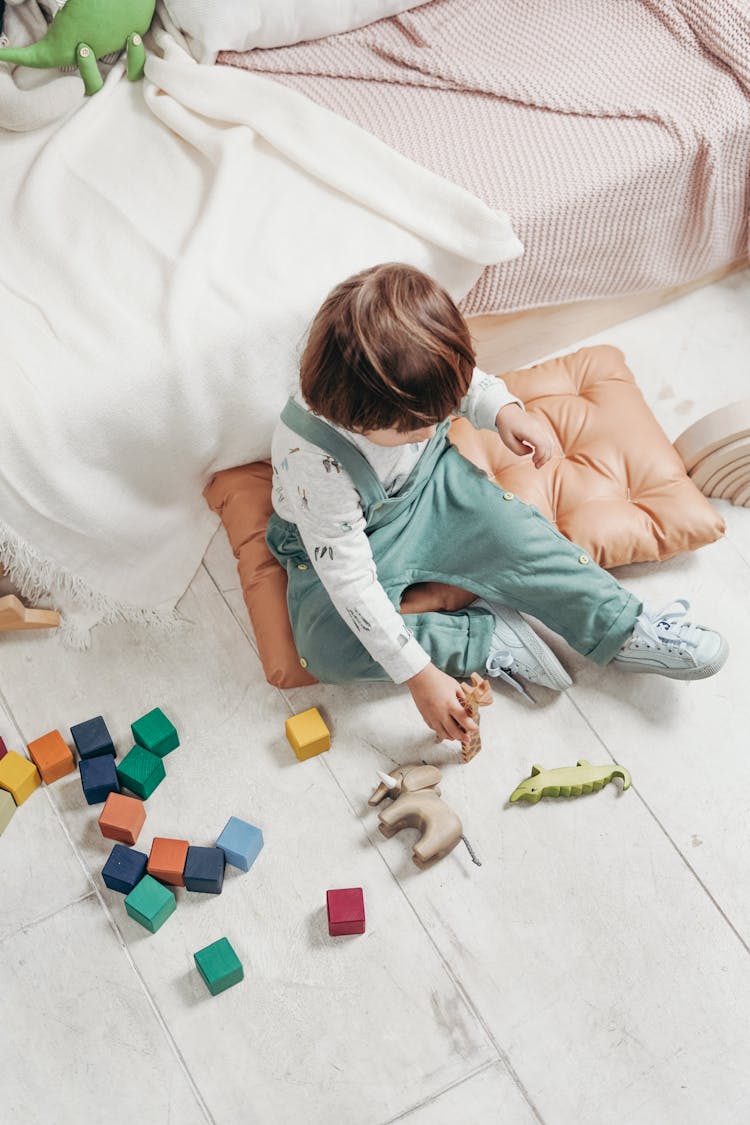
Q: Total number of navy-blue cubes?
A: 4